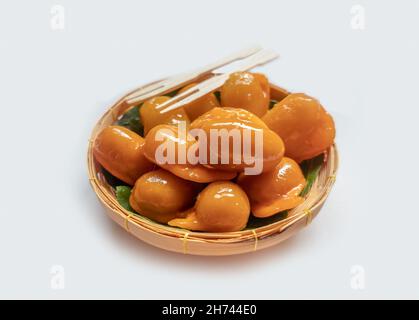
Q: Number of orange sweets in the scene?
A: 10